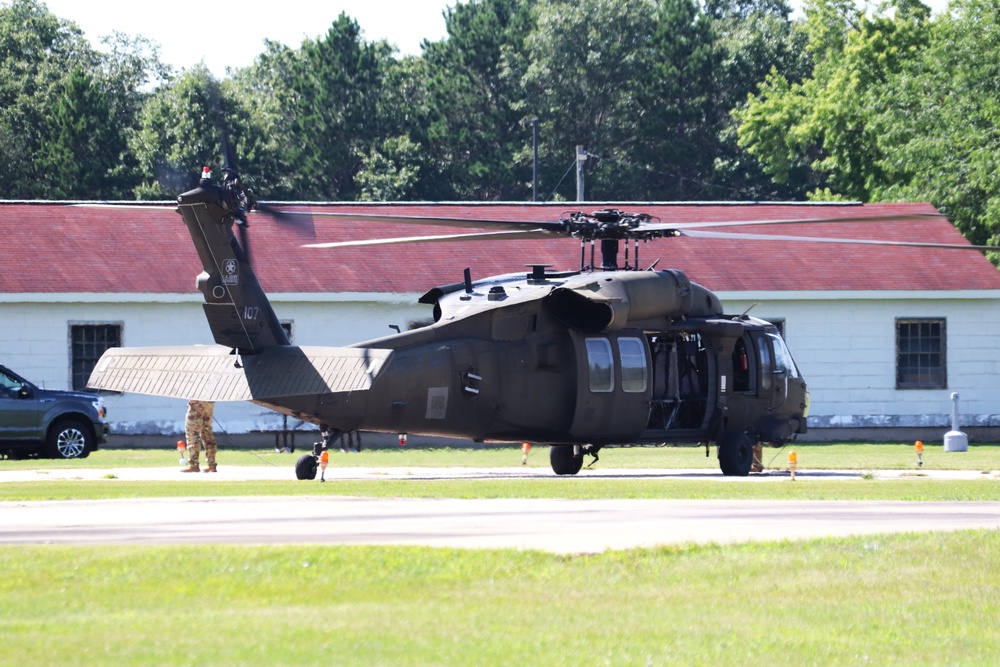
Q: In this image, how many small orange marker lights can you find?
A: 5